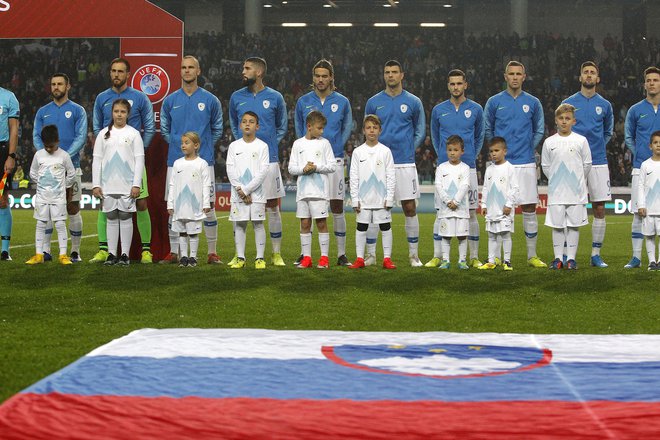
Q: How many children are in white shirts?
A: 10